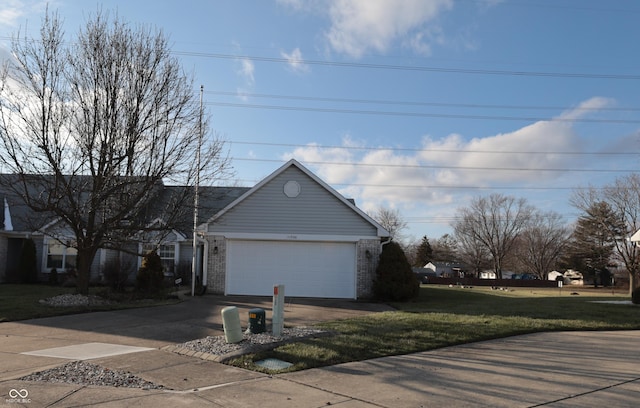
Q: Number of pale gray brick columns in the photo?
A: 2